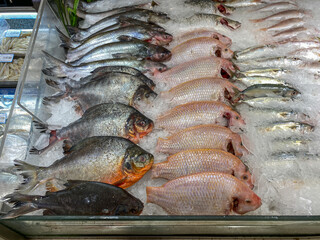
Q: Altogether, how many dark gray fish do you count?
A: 1